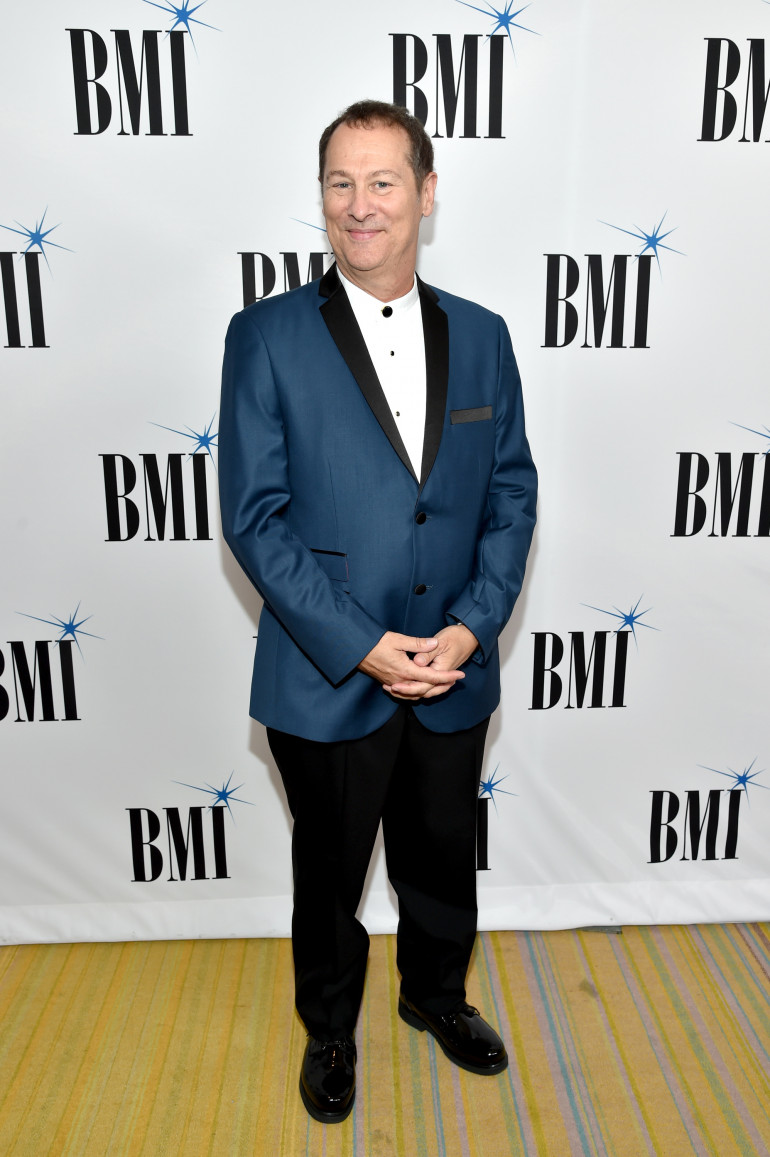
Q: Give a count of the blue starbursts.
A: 12